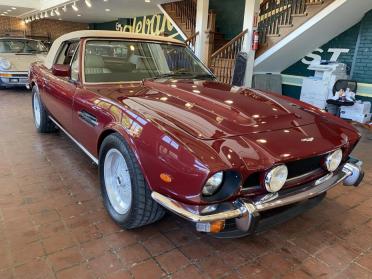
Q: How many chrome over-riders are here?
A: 2